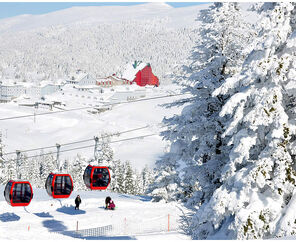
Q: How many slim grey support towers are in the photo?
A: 3